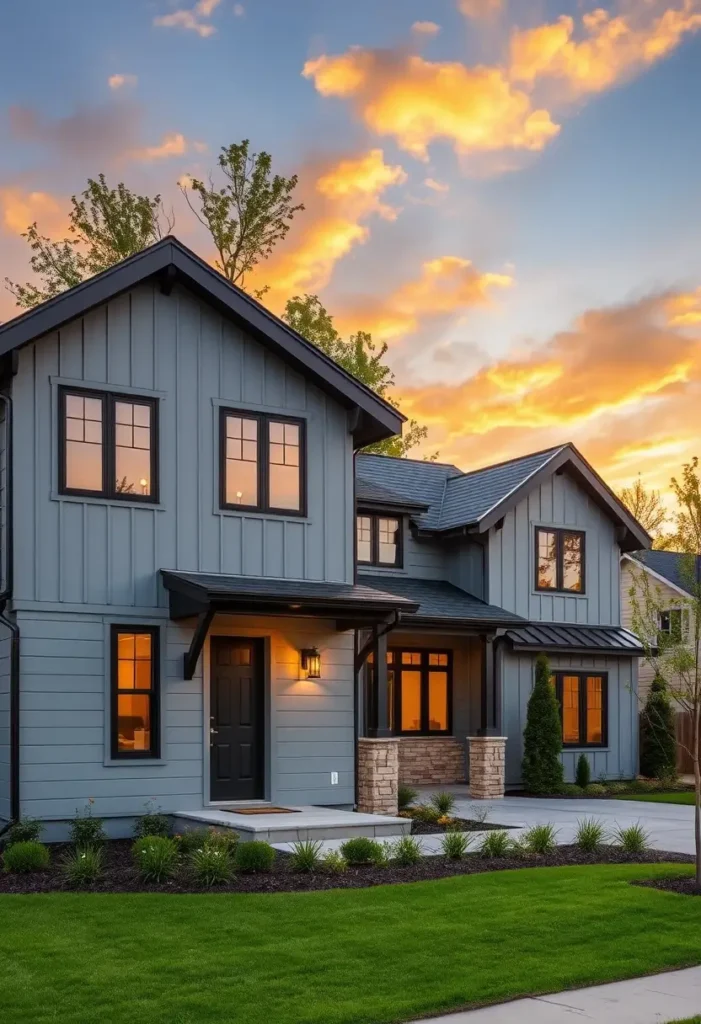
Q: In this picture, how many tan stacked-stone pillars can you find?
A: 2